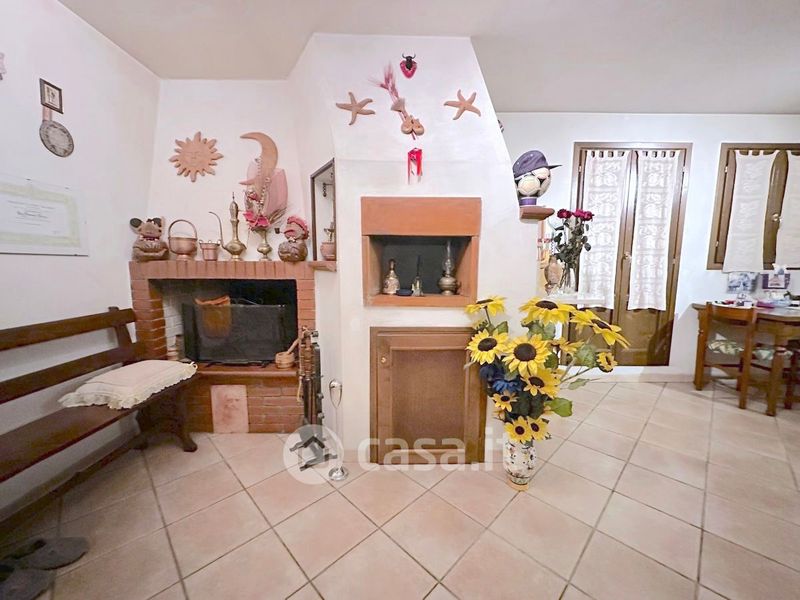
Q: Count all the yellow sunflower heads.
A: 11